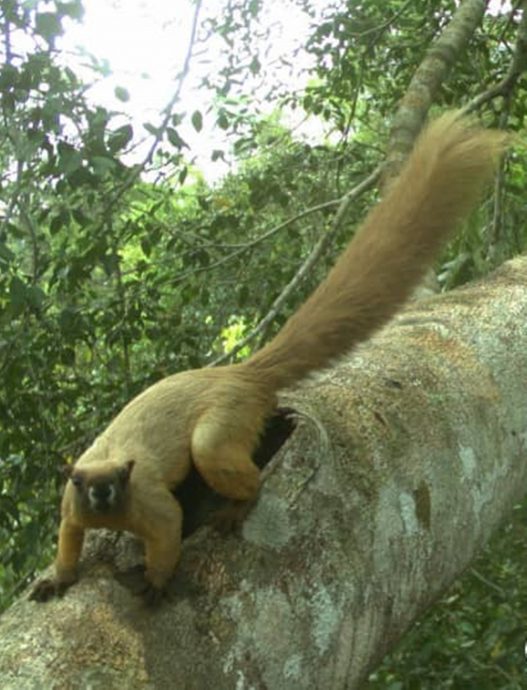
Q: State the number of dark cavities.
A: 1